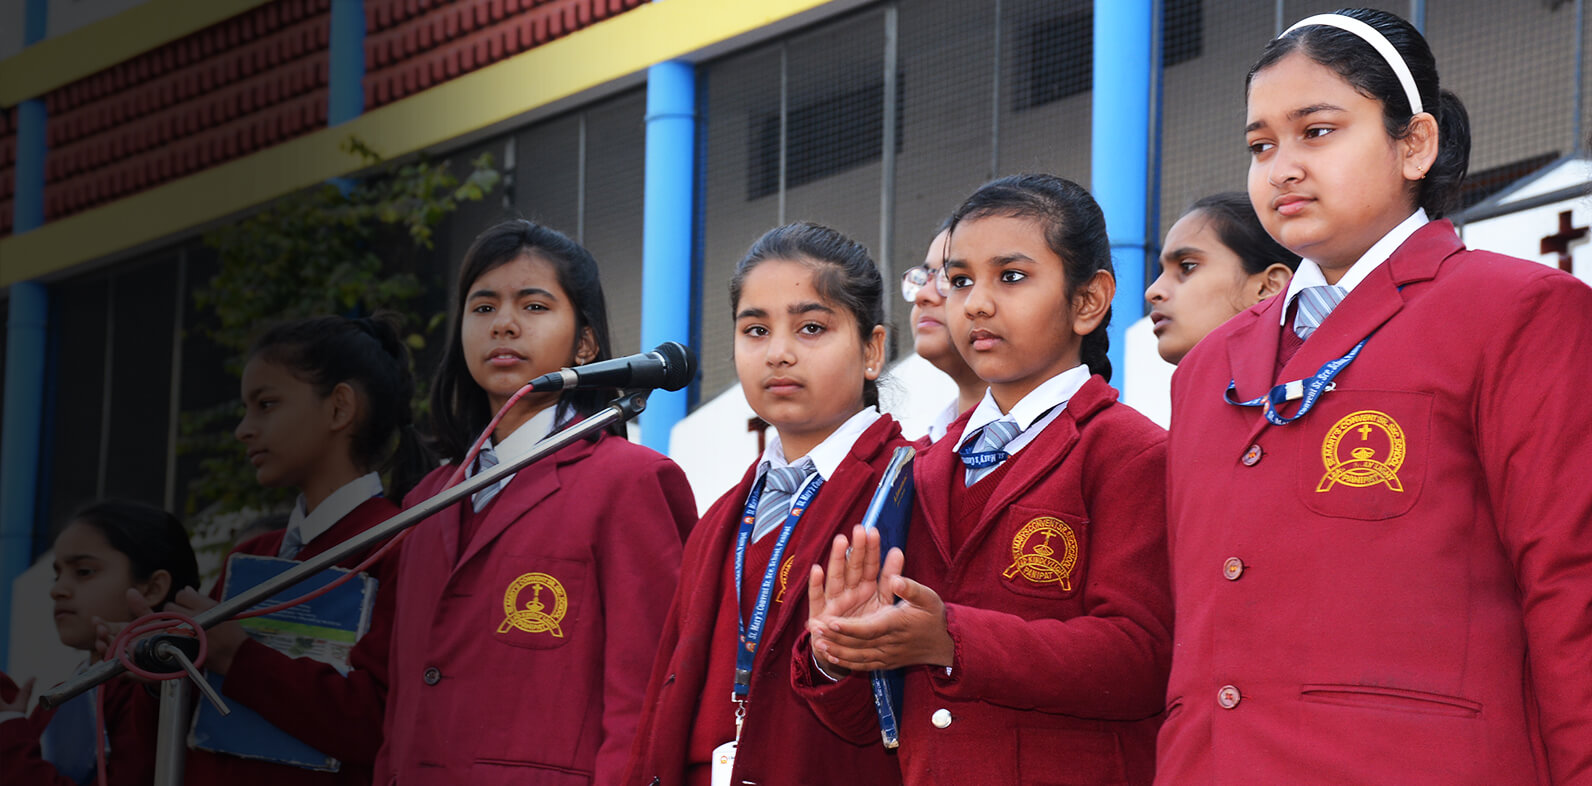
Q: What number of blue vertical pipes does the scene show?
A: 4